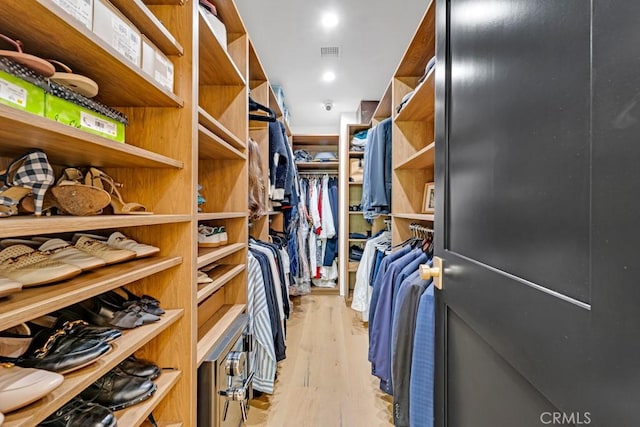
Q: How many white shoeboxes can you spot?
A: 3